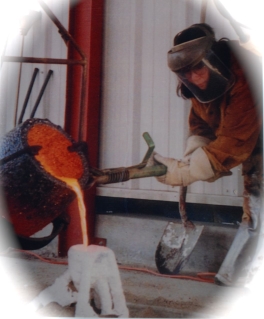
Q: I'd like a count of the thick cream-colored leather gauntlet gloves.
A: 2